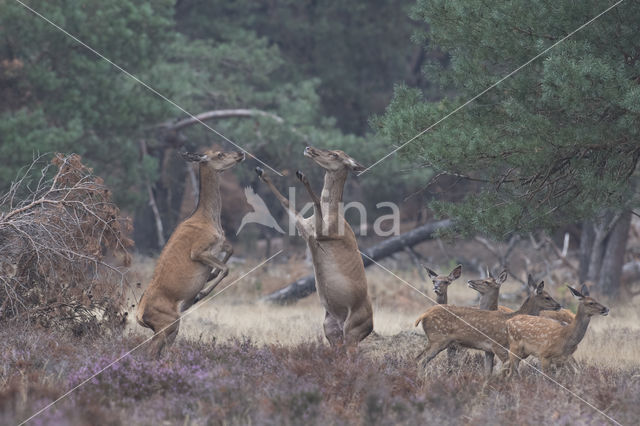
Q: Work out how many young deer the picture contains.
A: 4